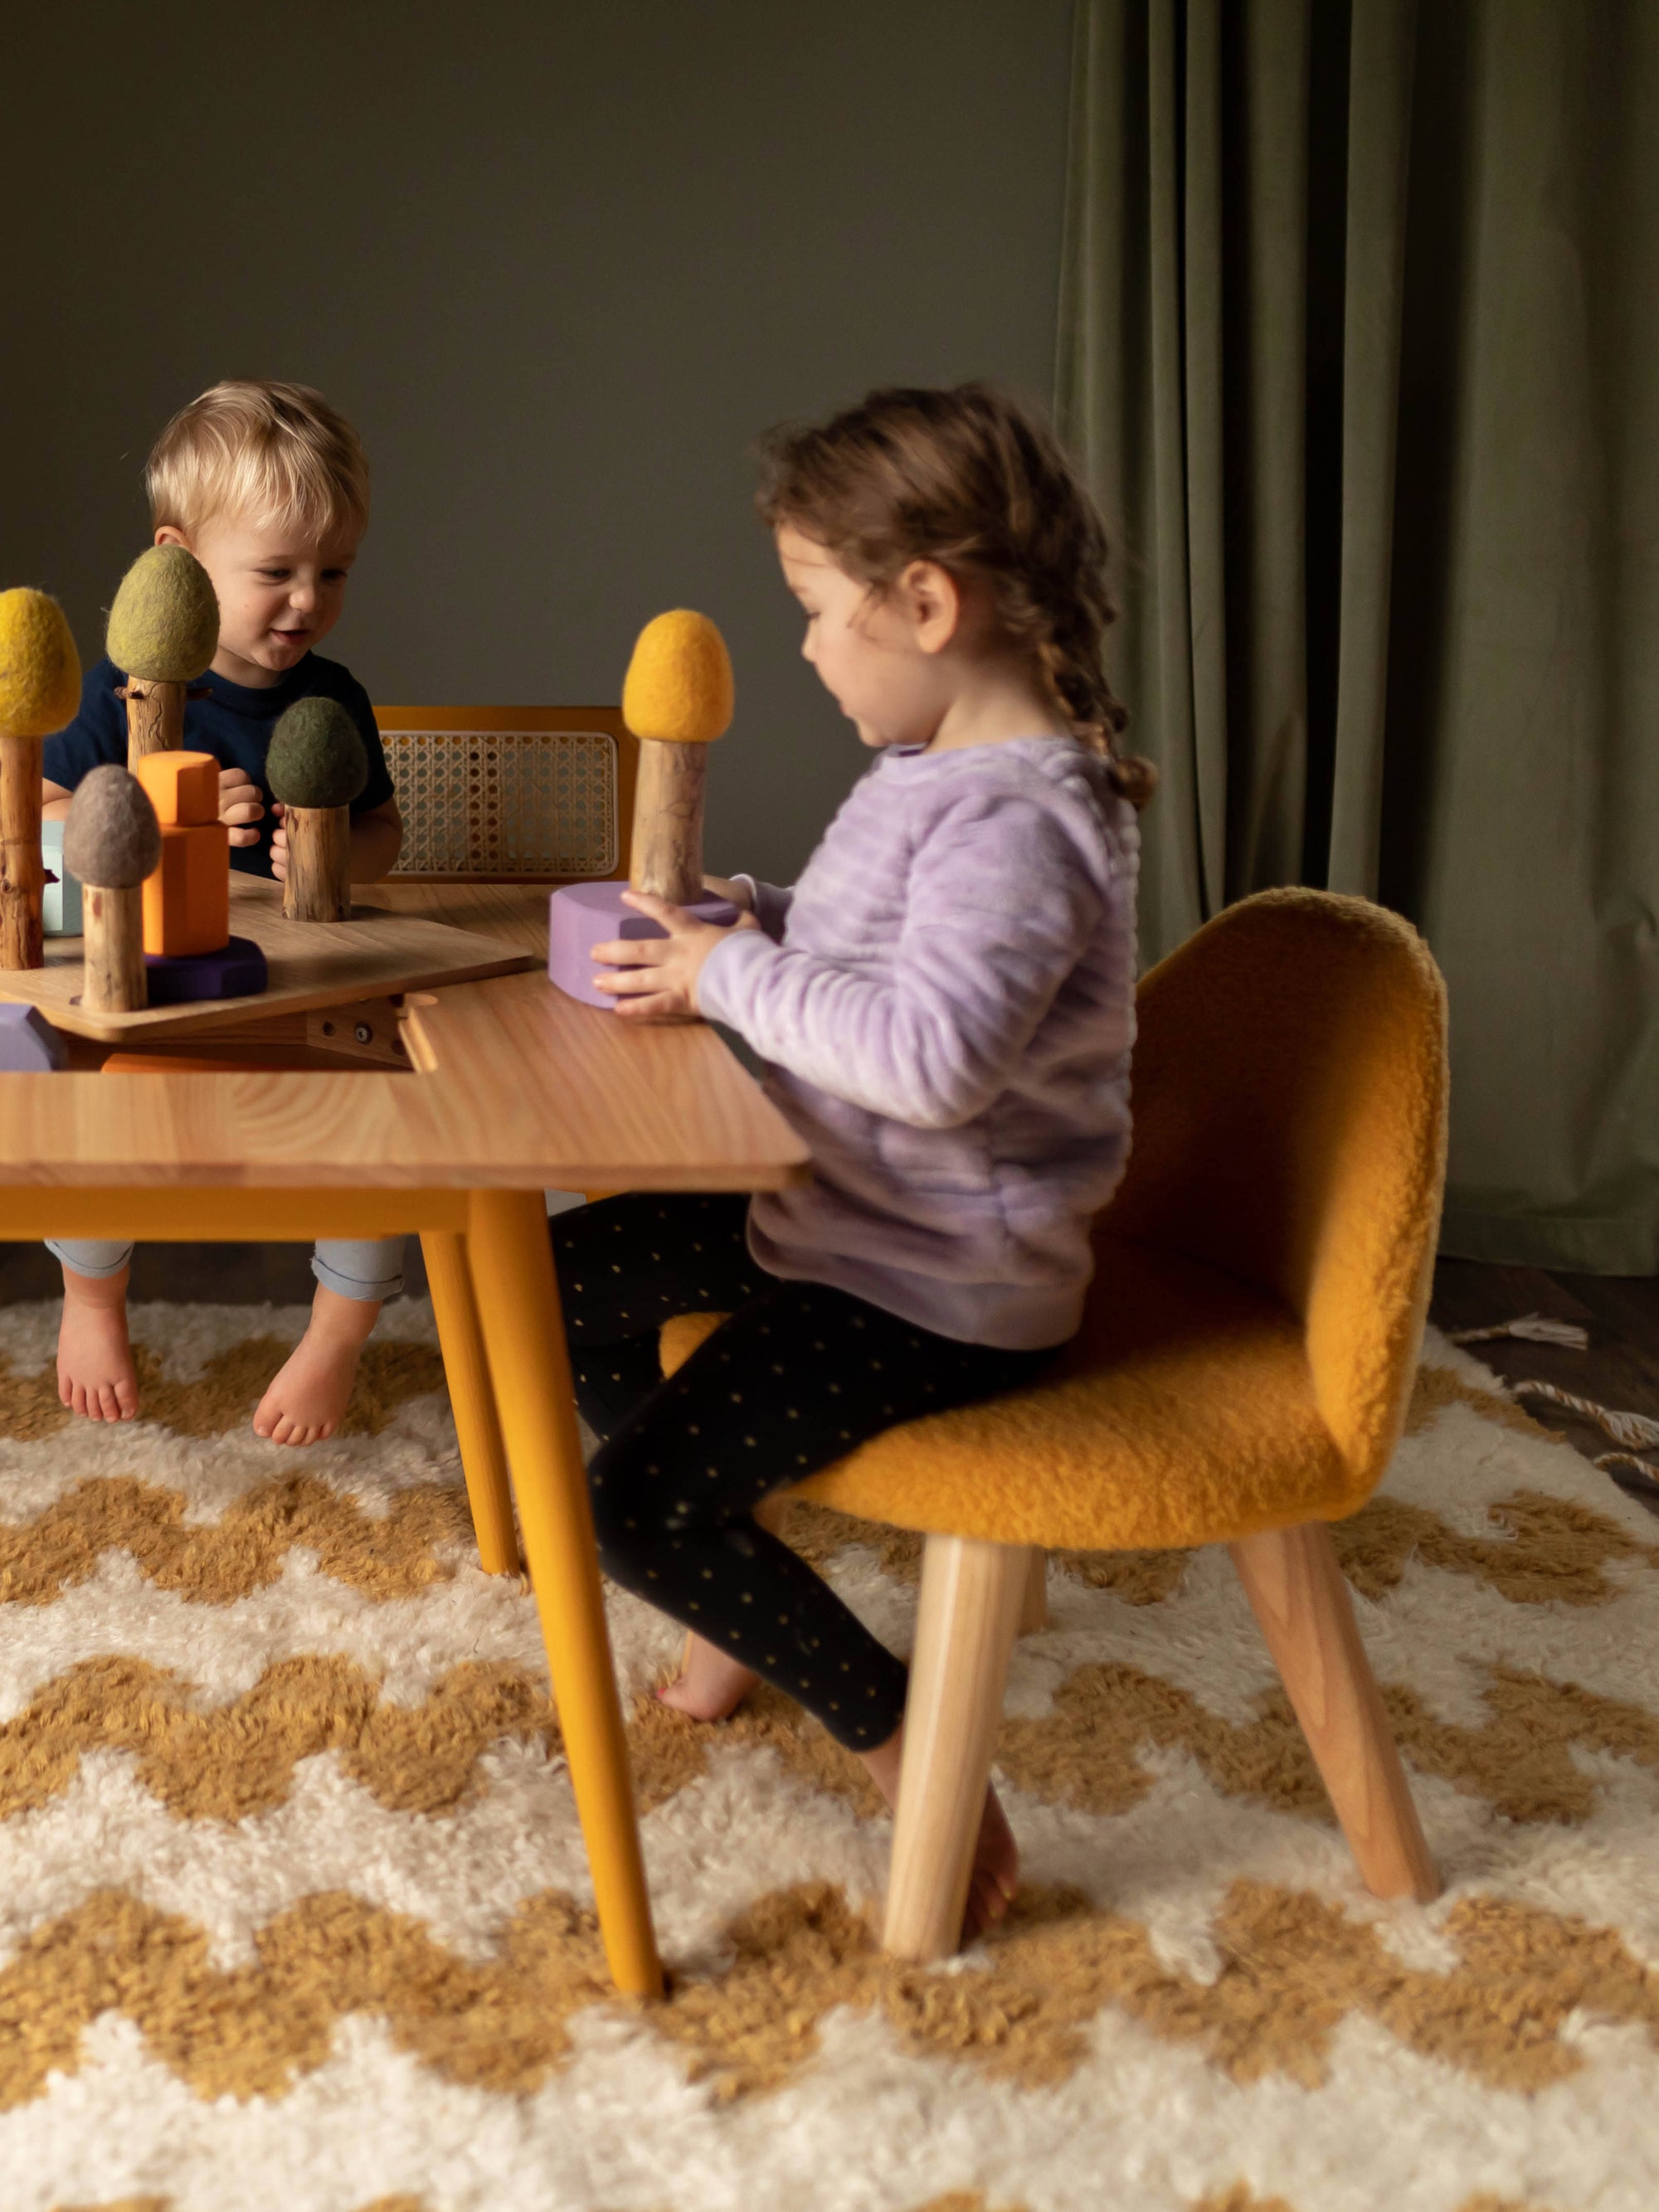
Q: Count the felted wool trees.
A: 5